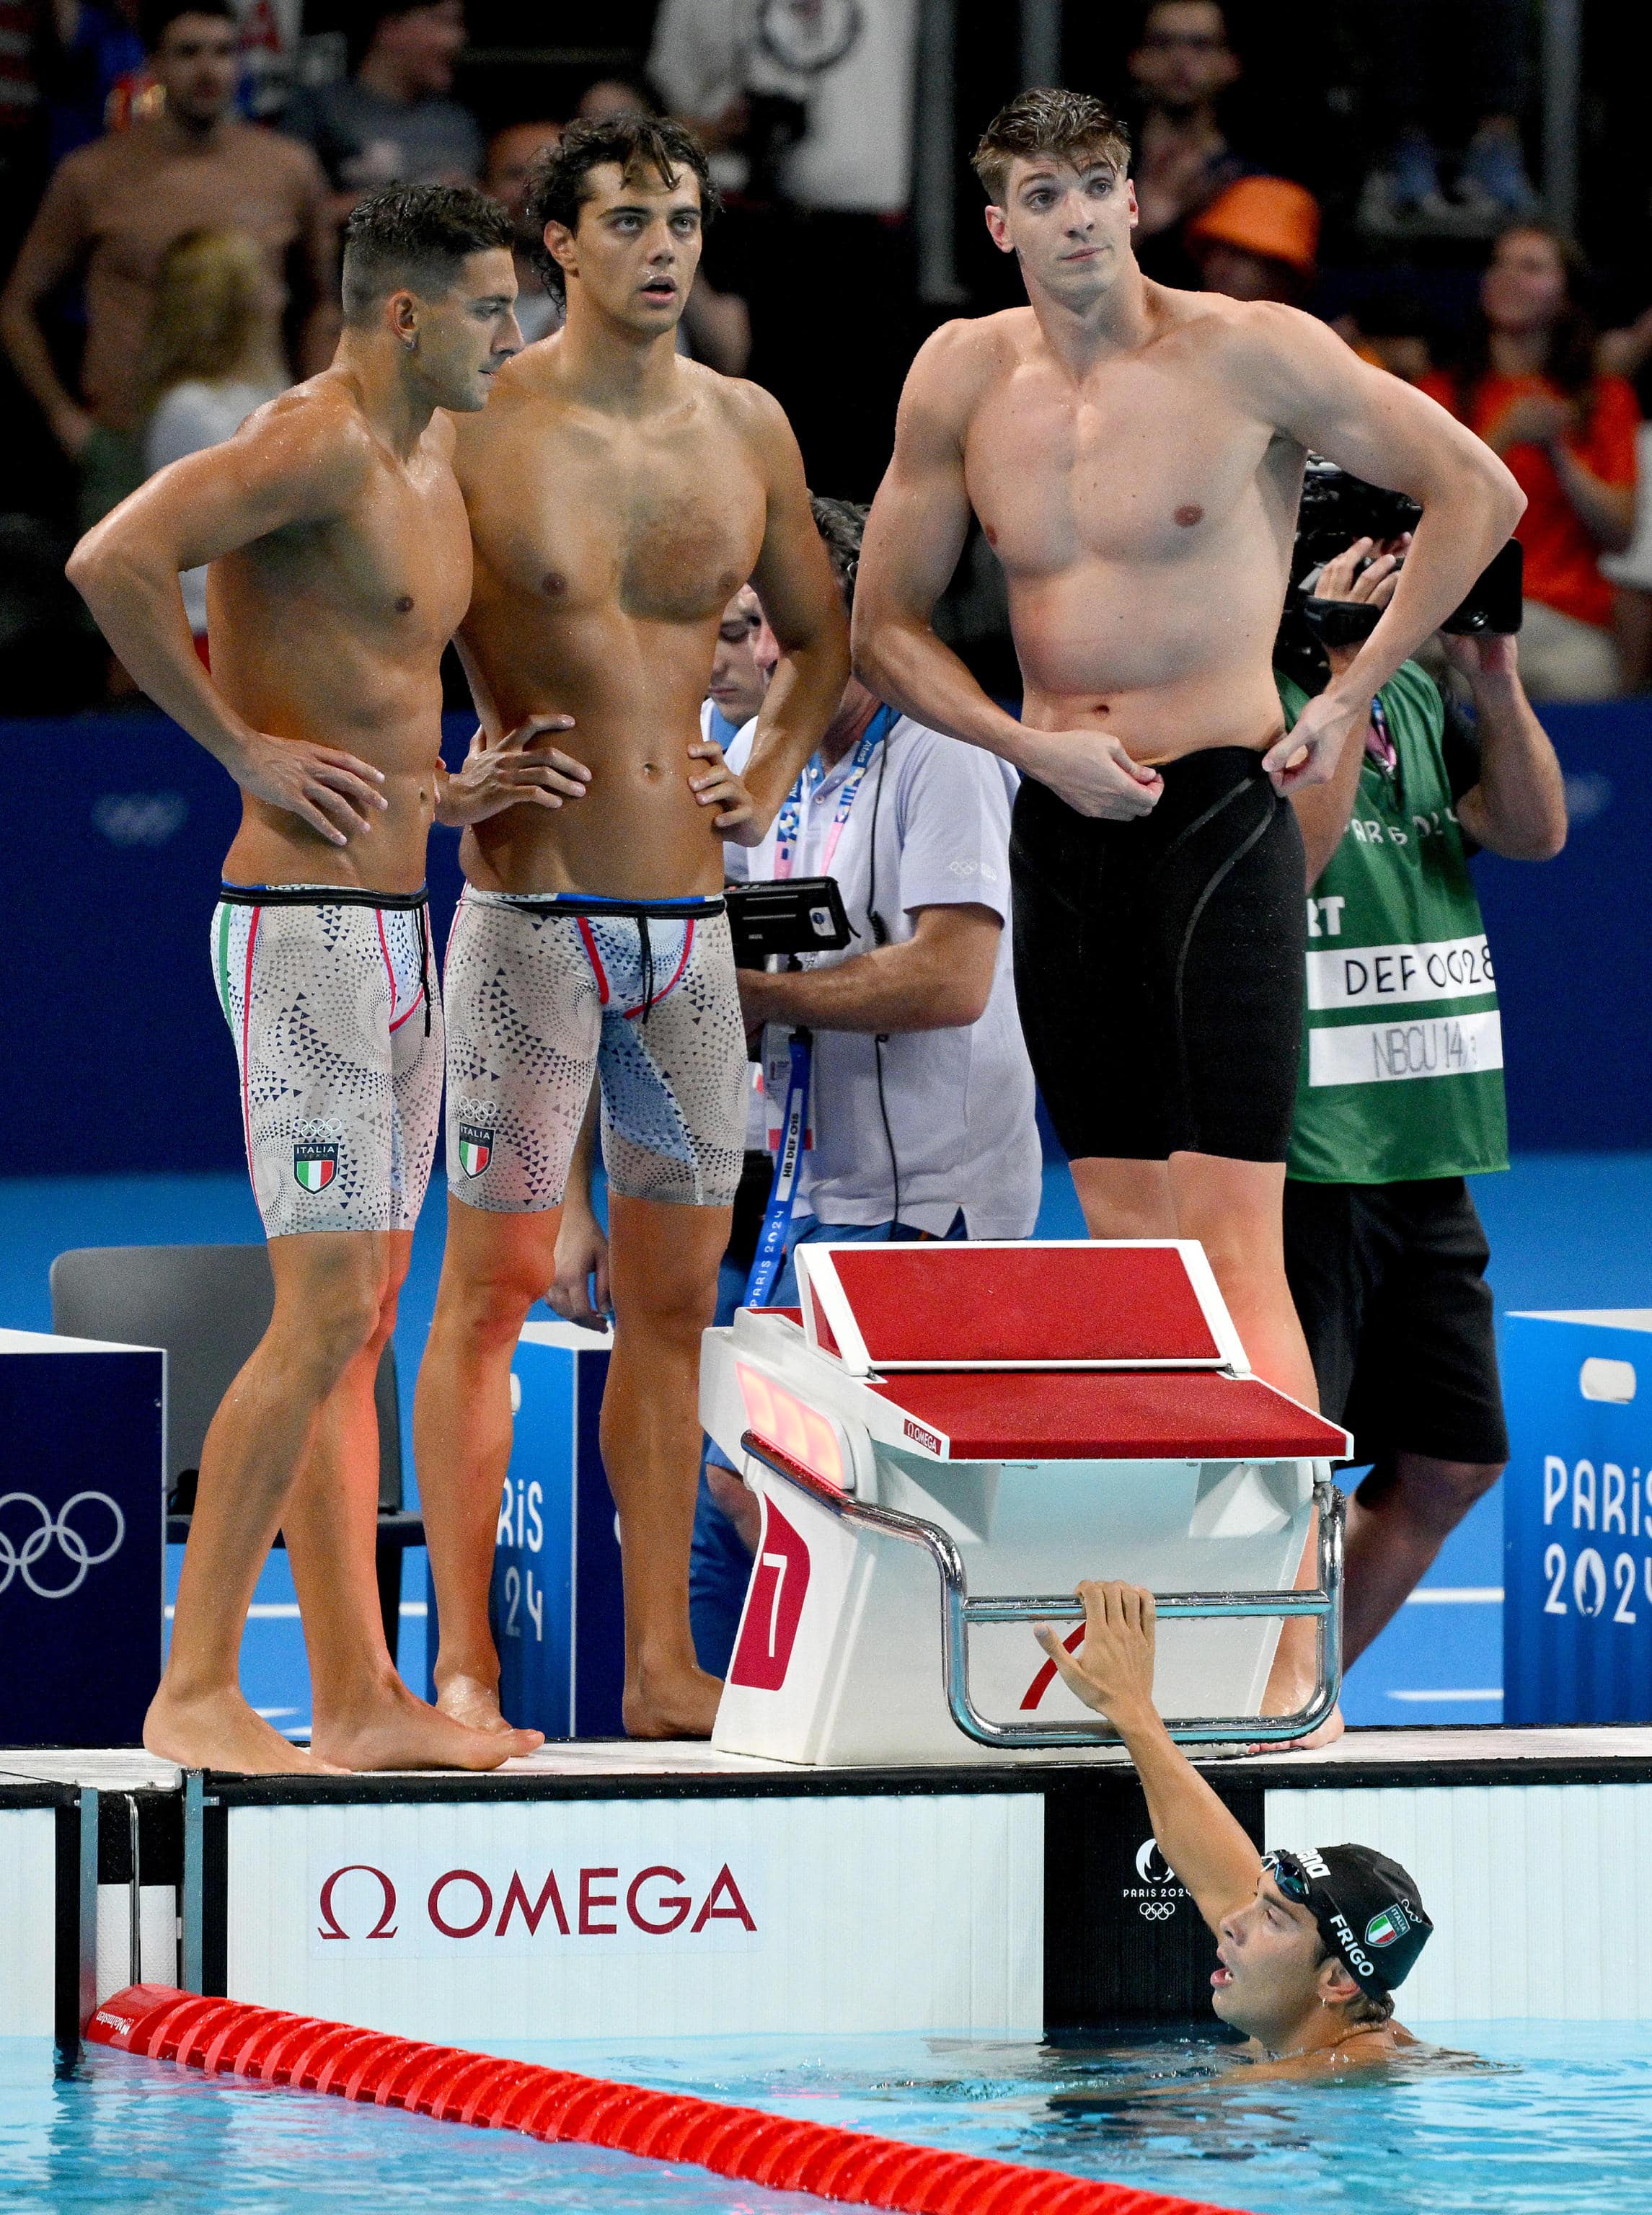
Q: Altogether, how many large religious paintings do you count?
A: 0